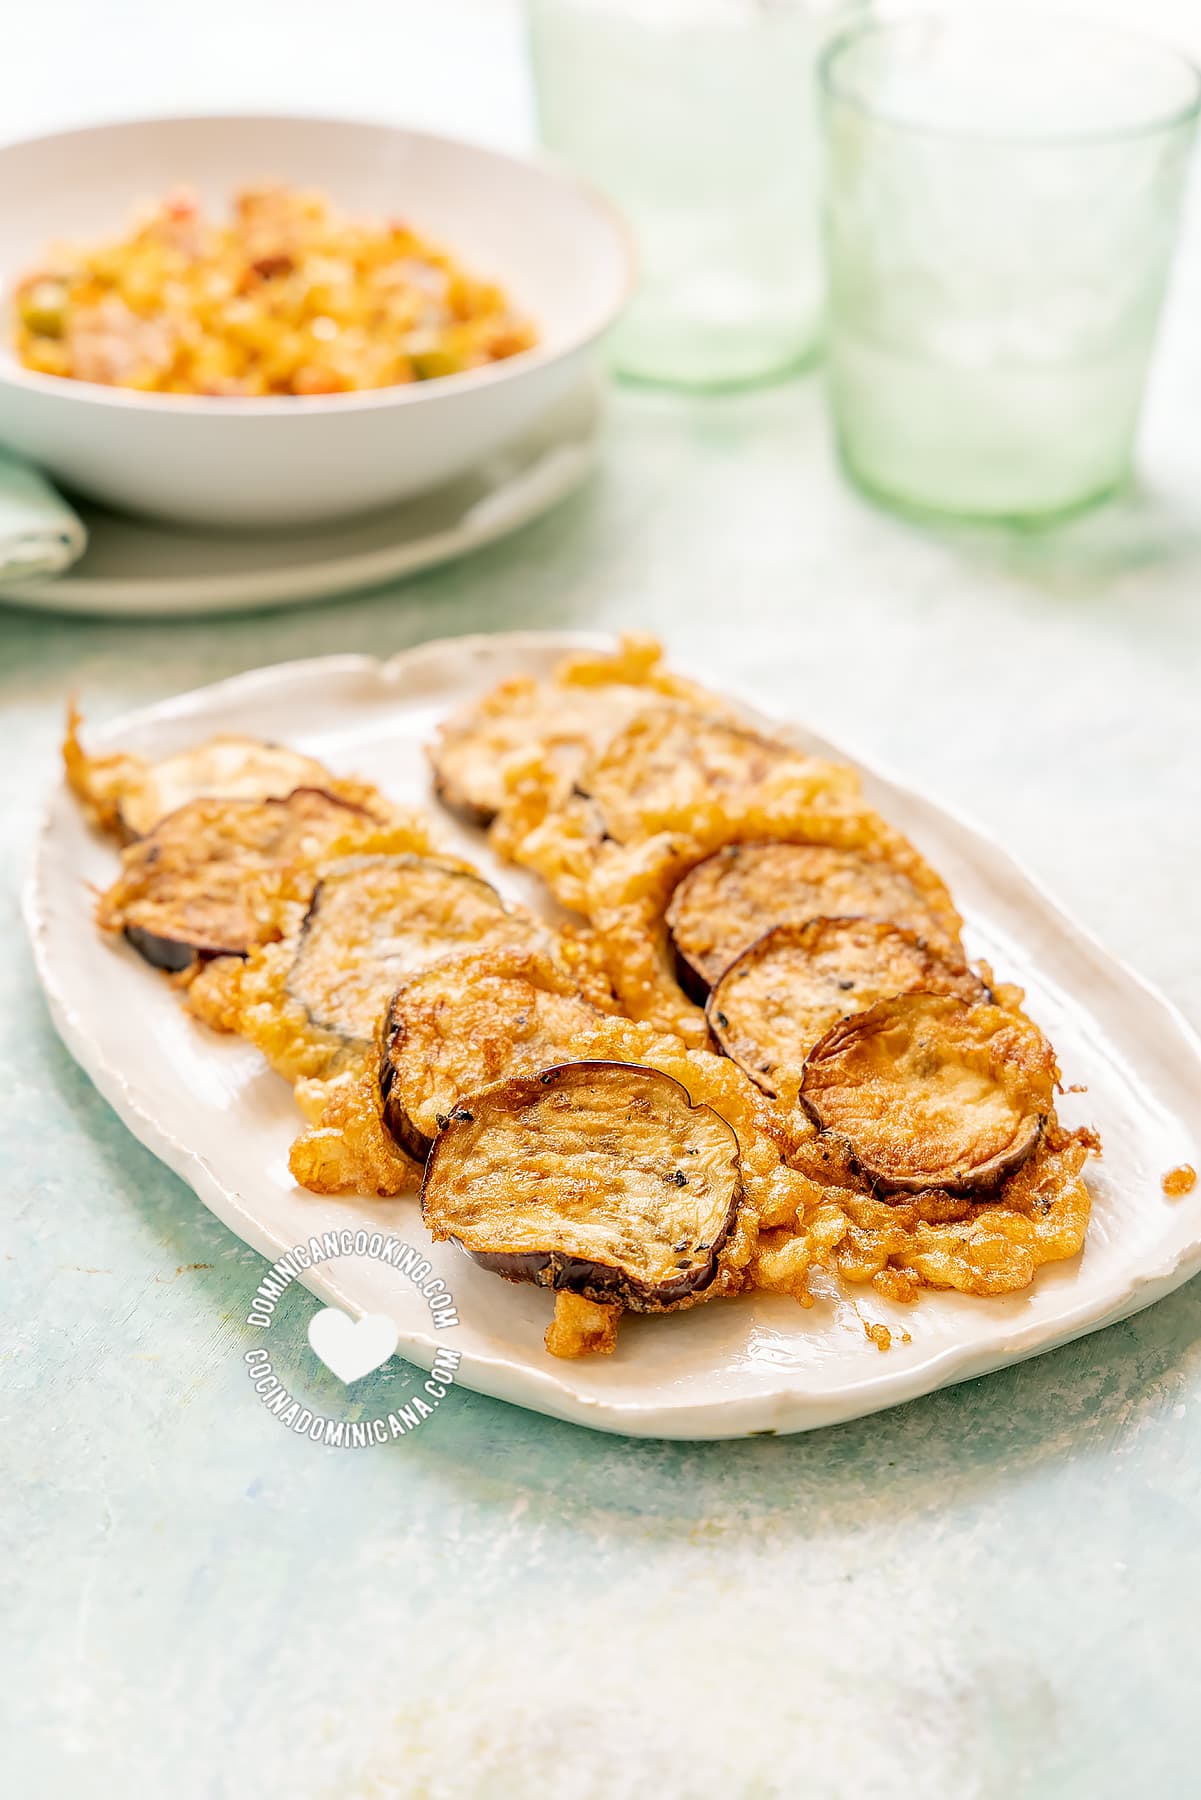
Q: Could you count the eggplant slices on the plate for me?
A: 10